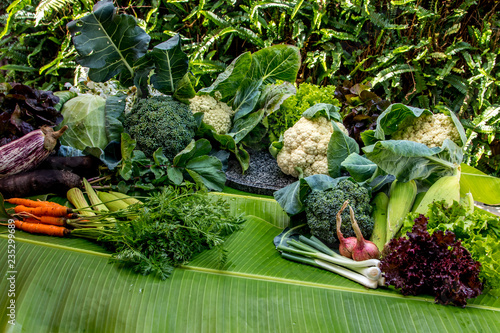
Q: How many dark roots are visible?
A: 2